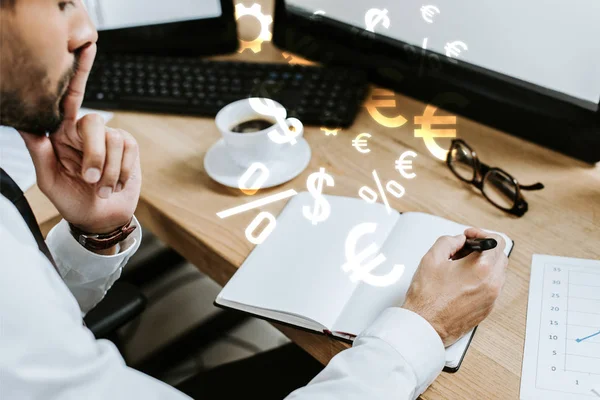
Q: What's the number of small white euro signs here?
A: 4